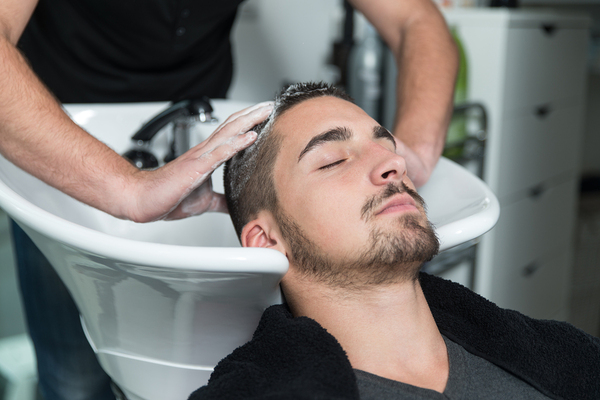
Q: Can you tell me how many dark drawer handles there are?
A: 4